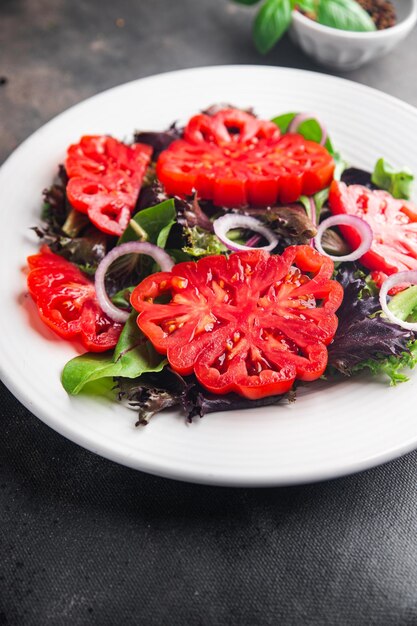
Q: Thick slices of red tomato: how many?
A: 5